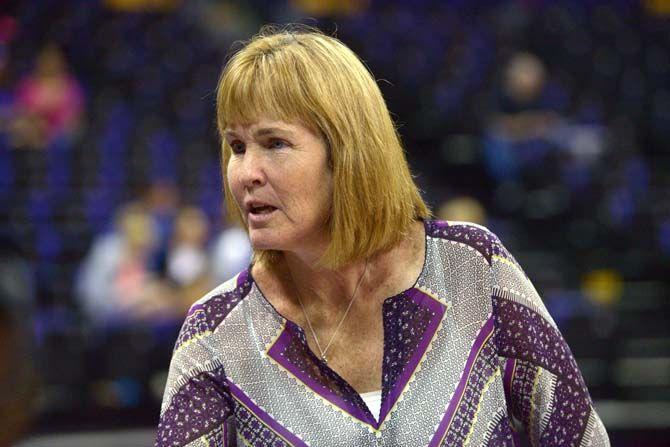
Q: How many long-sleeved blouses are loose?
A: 1